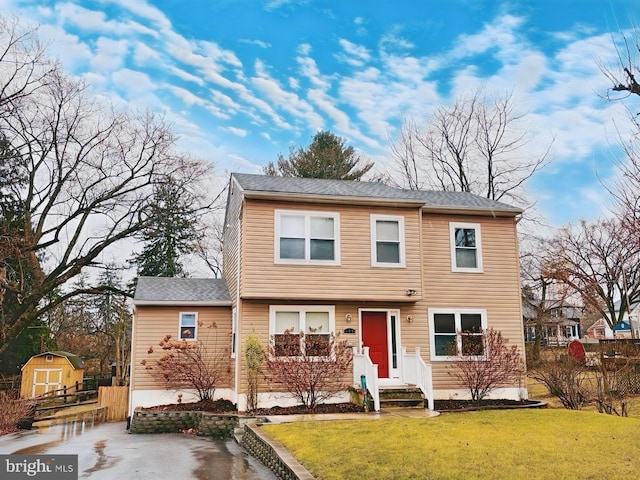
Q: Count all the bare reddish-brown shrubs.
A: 3